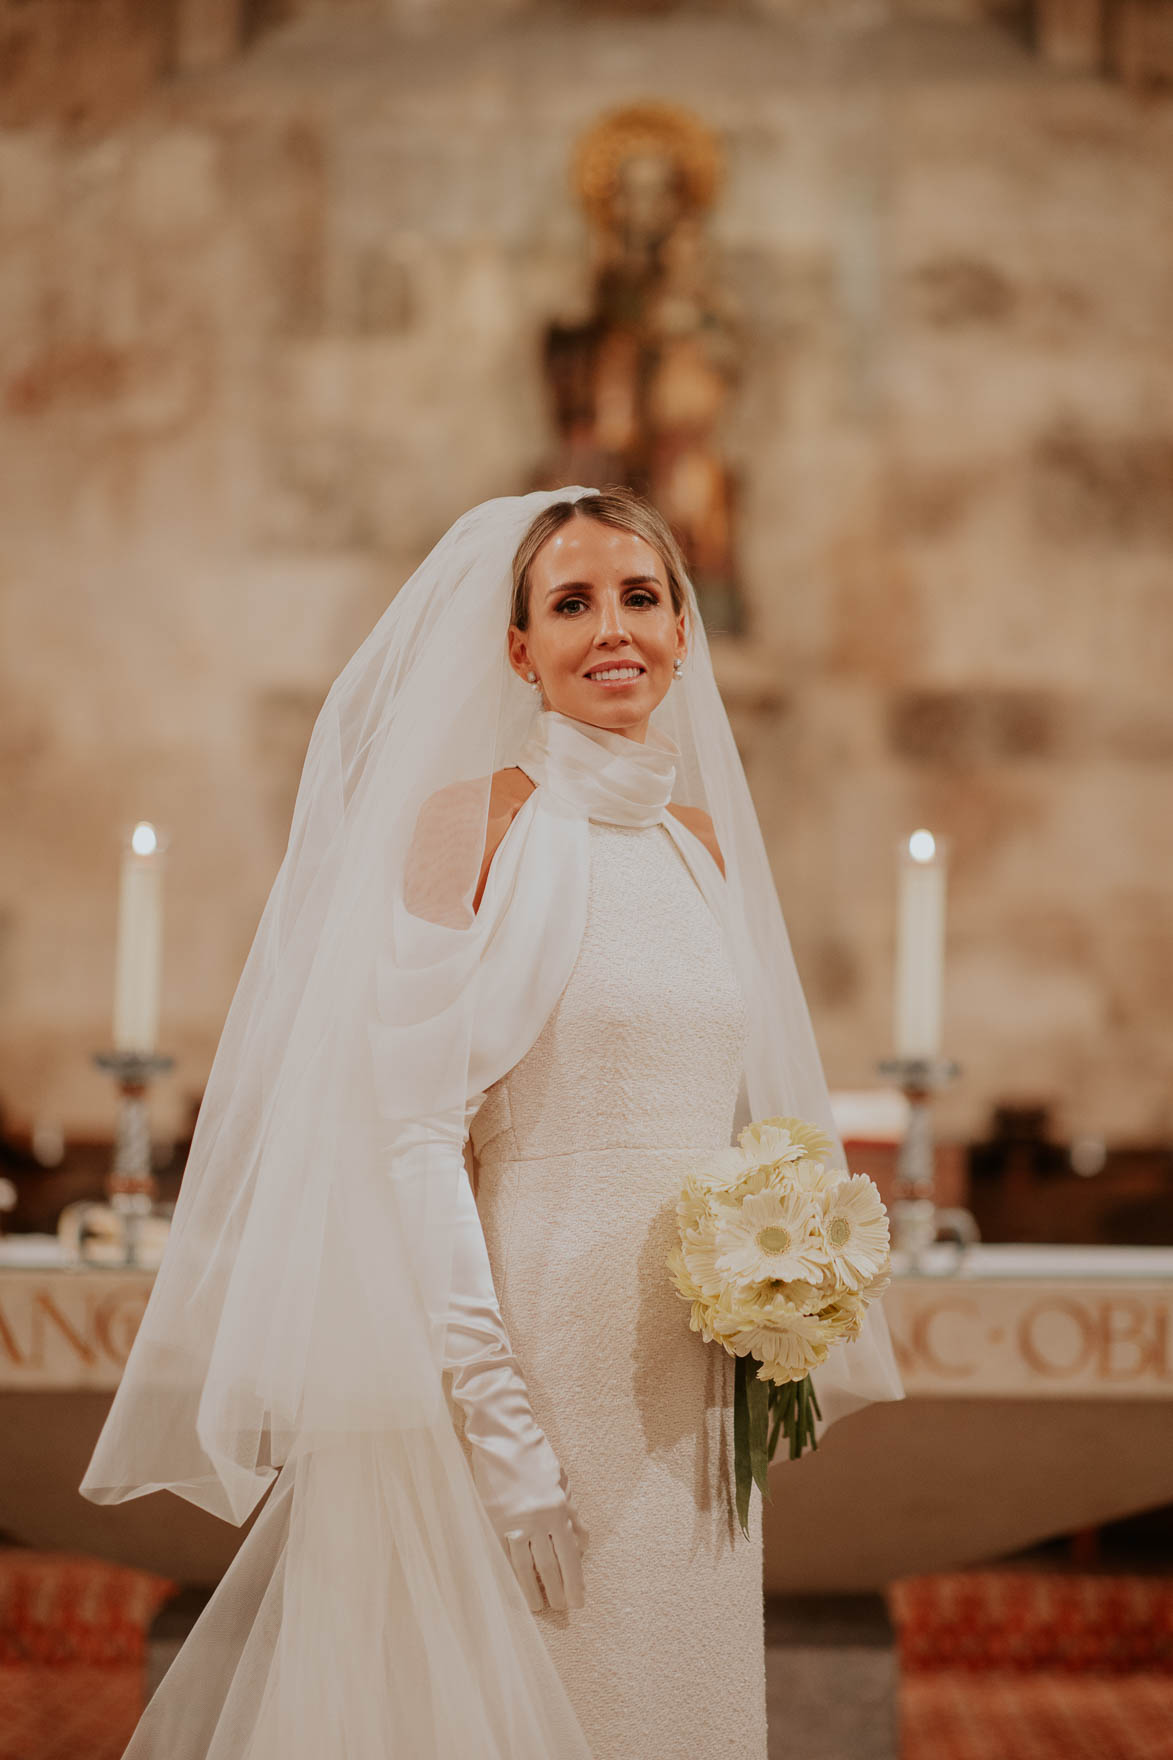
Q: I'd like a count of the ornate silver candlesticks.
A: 2